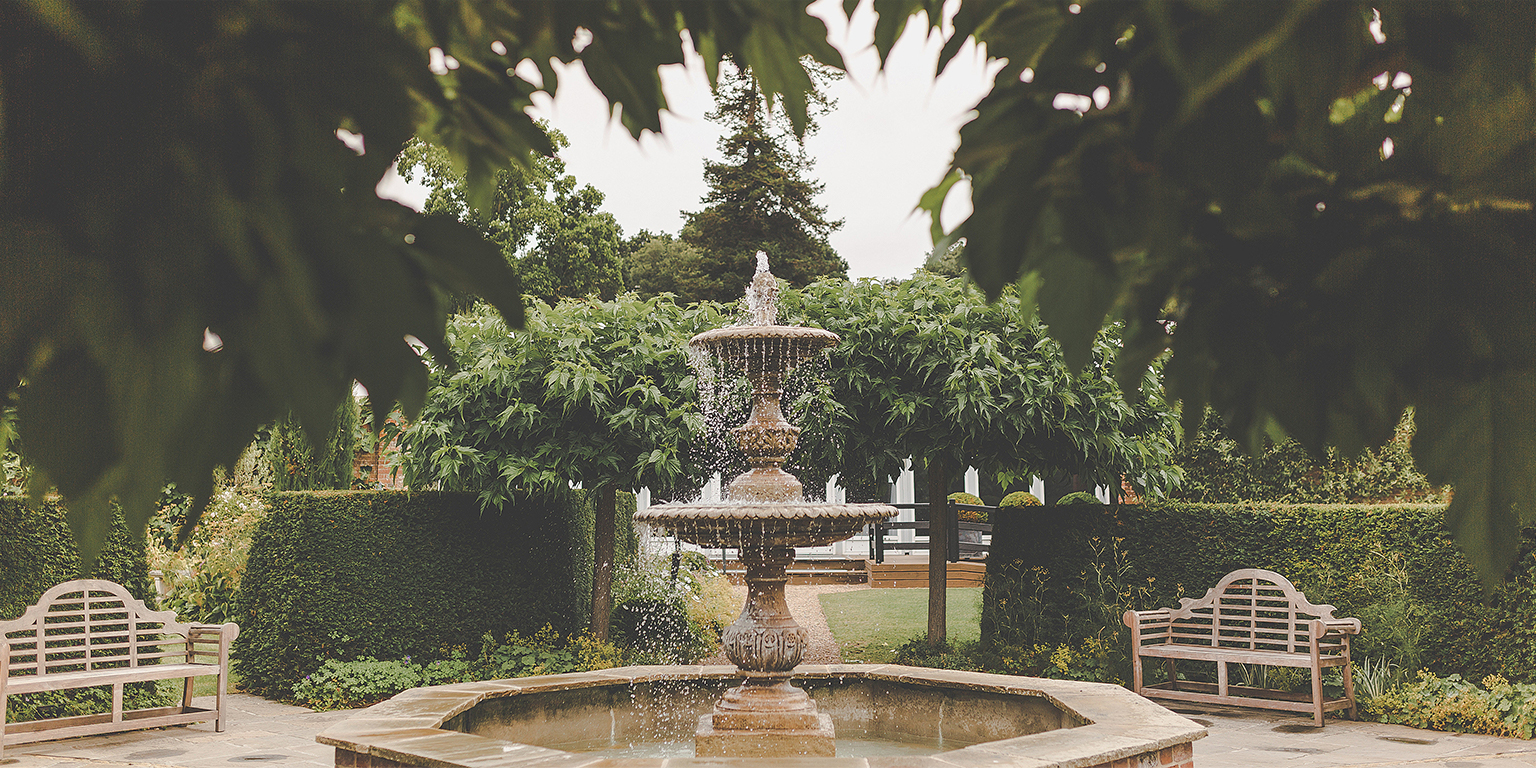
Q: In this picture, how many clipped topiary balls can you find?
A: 3